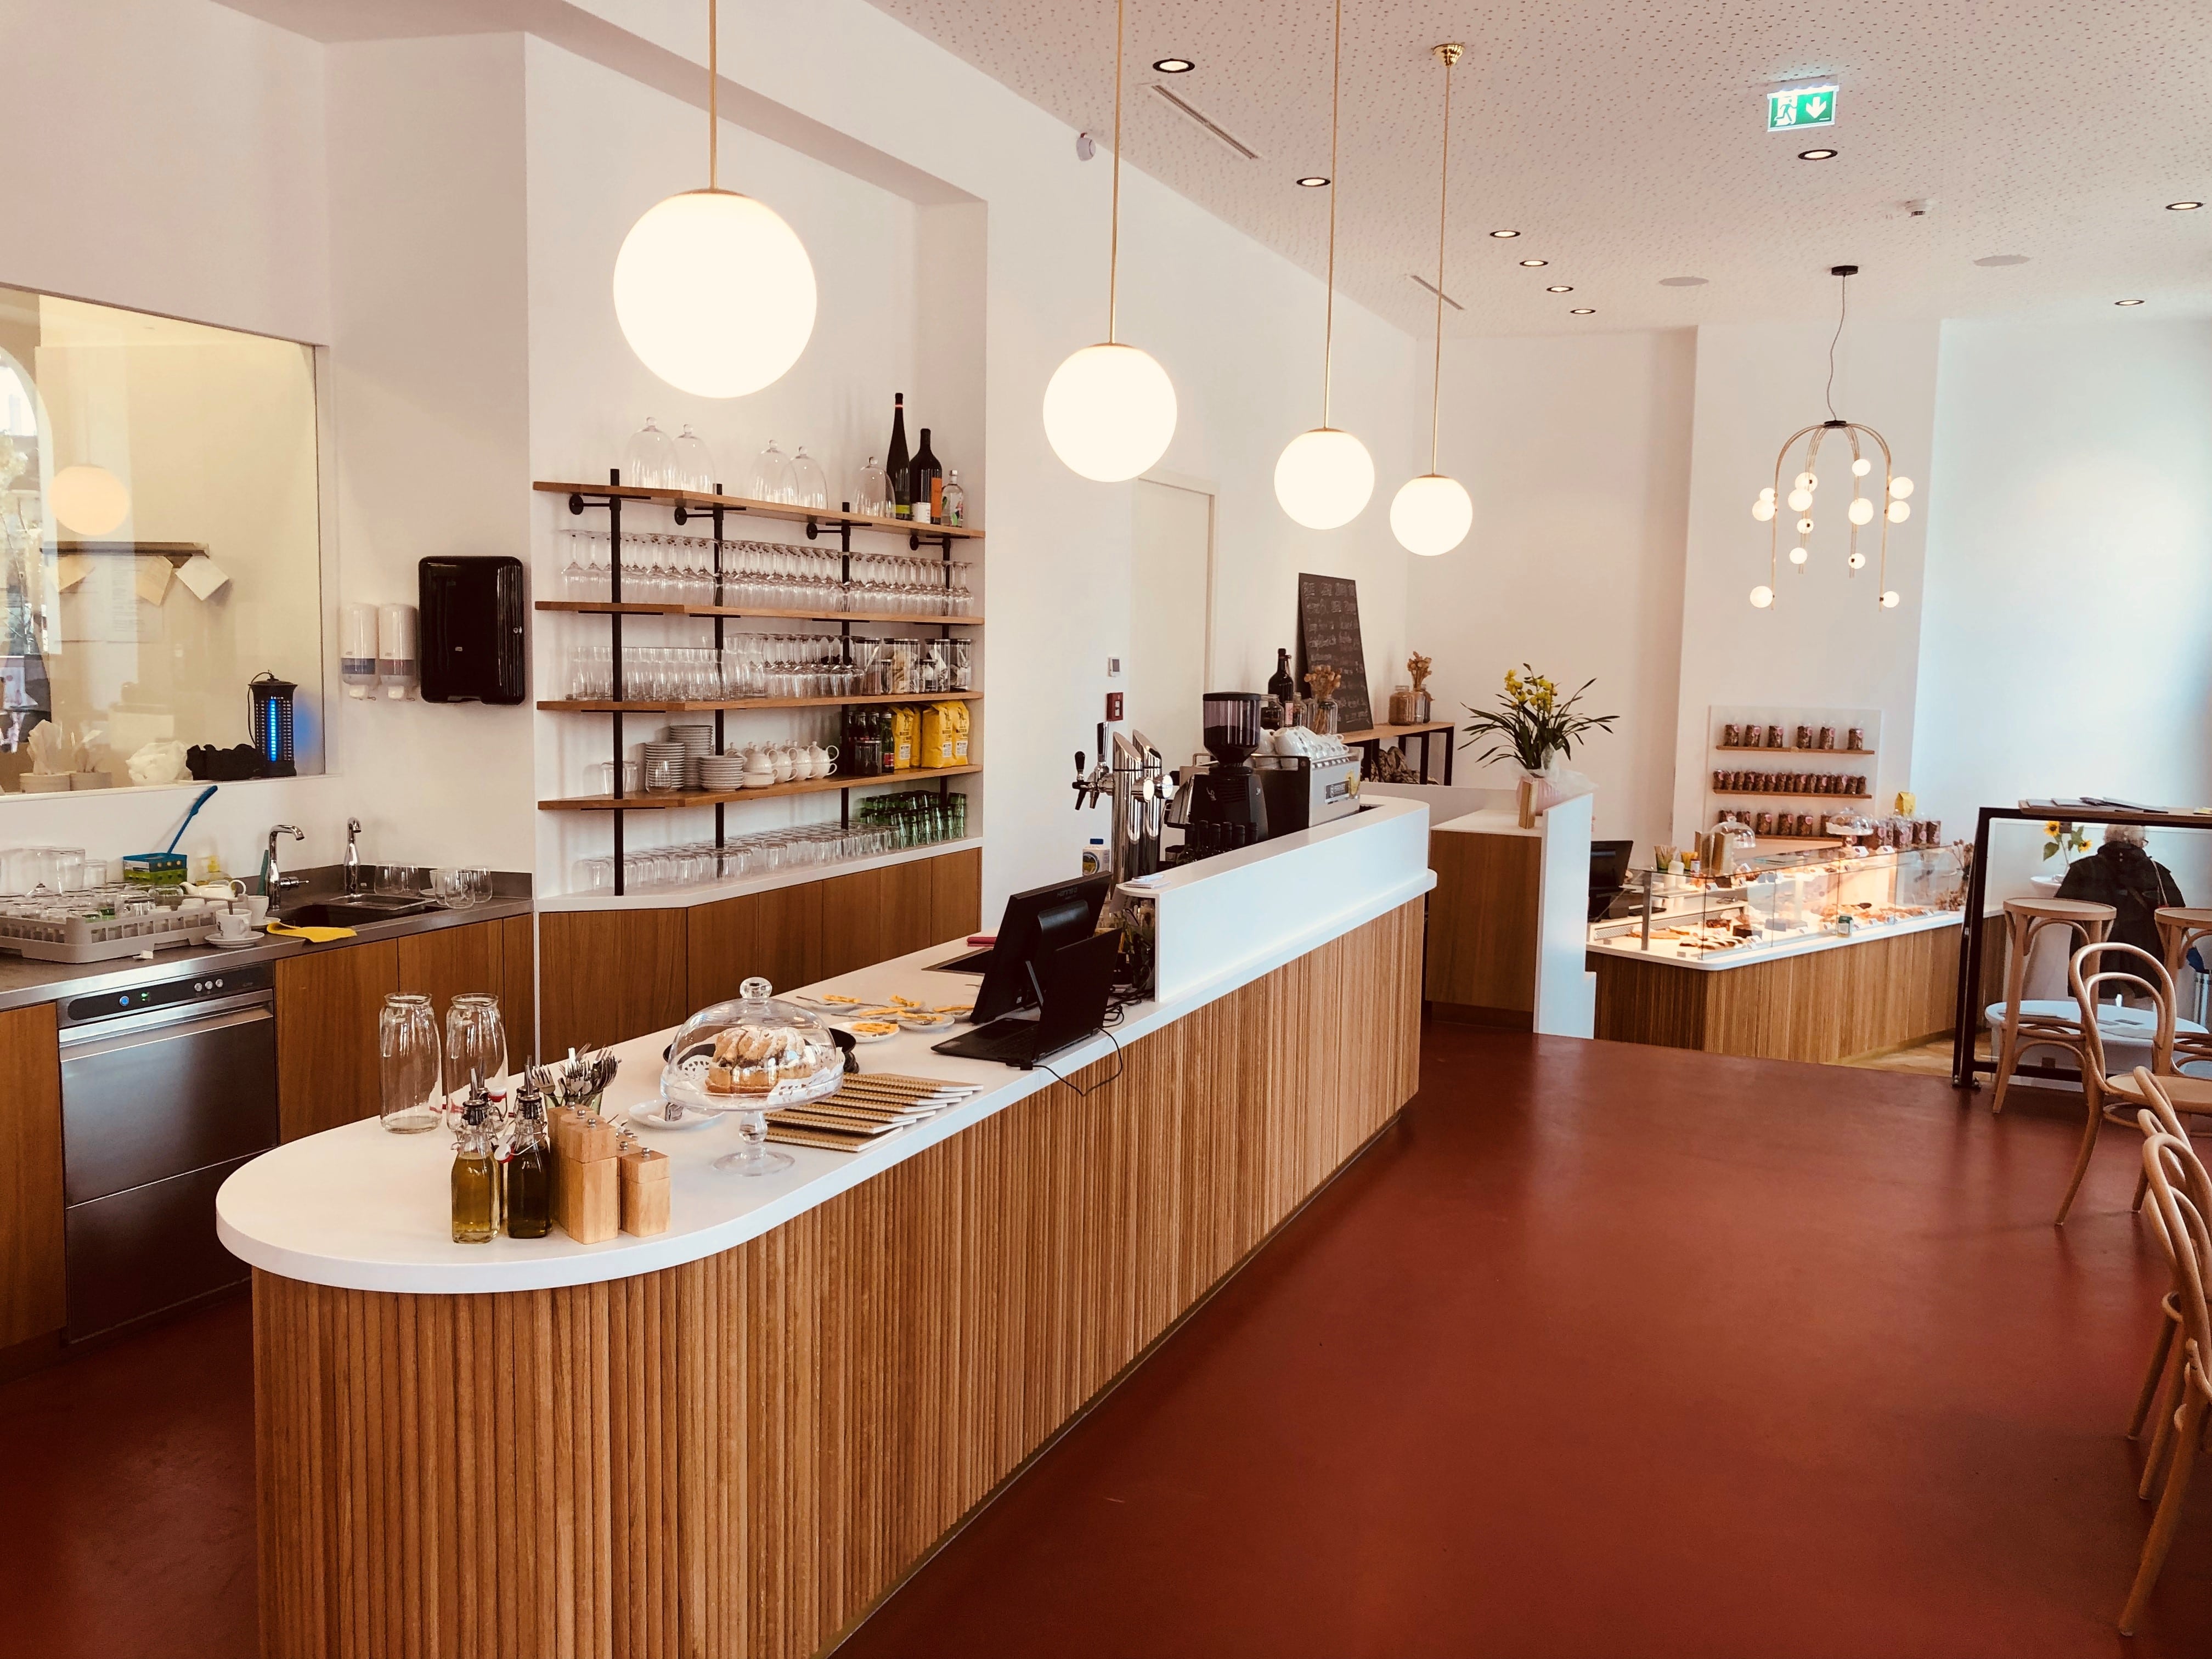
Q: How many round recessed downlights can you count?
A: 9